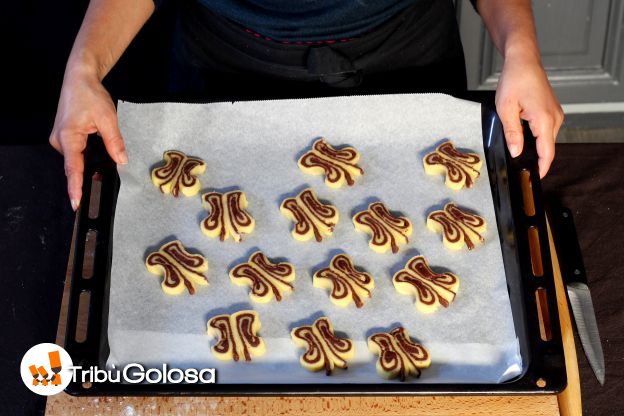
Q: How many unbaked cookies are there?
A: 14